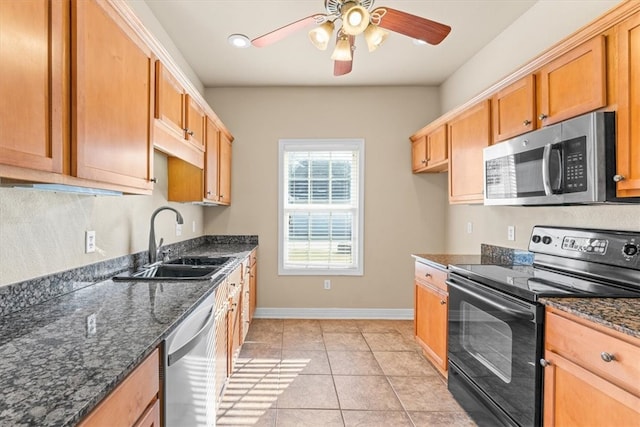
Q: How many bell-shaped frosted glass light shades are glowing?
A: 4